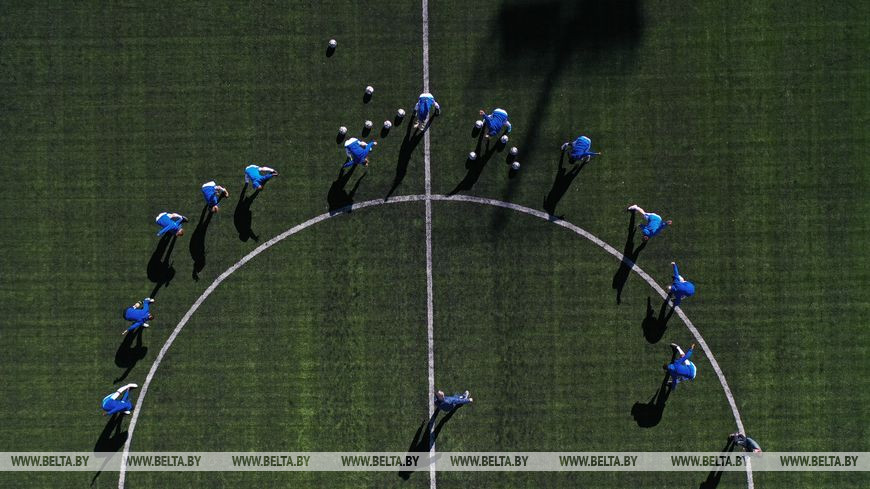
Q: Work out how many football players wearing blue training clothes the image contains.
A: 12